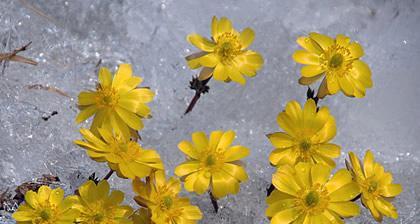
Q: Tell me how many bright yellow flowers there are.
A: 11